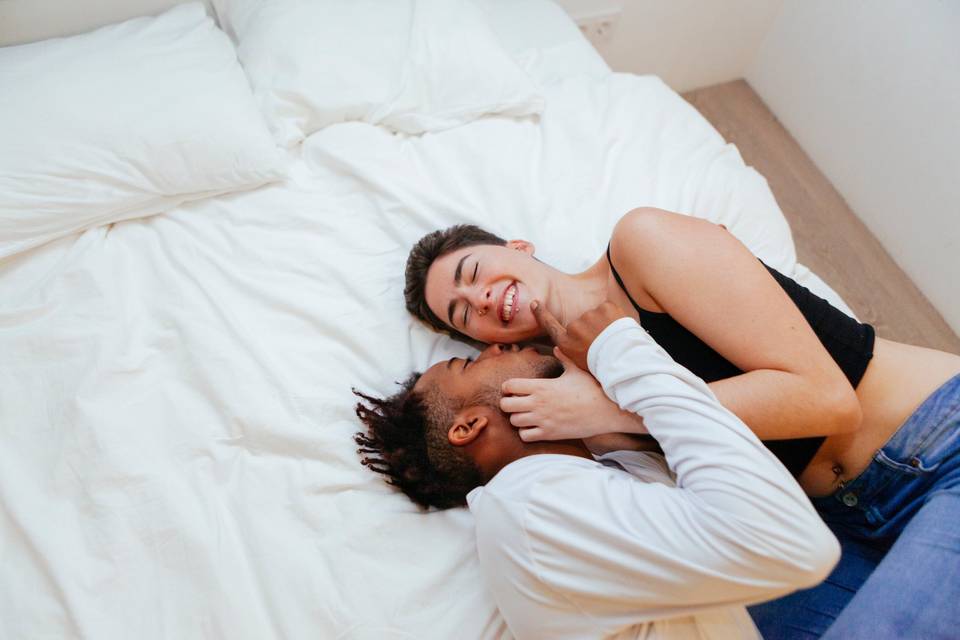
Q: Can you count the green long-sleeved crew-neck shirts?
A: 0